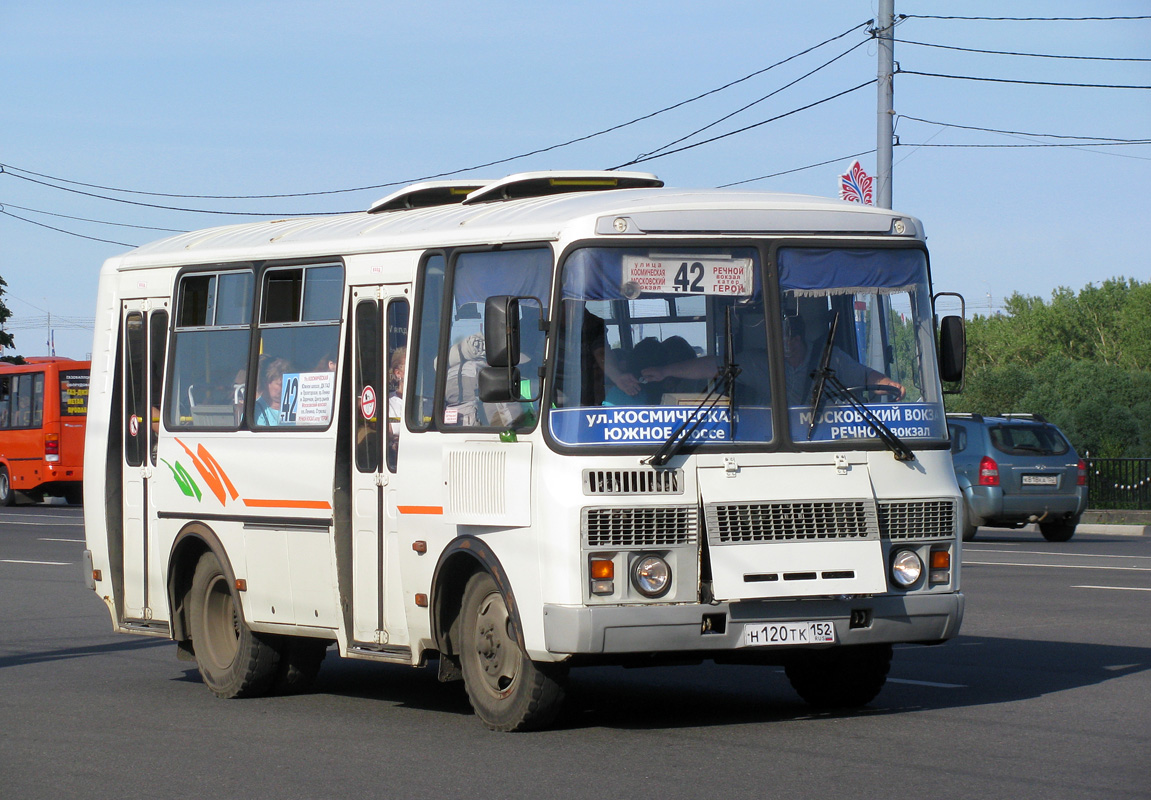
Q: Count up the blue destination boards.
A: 2